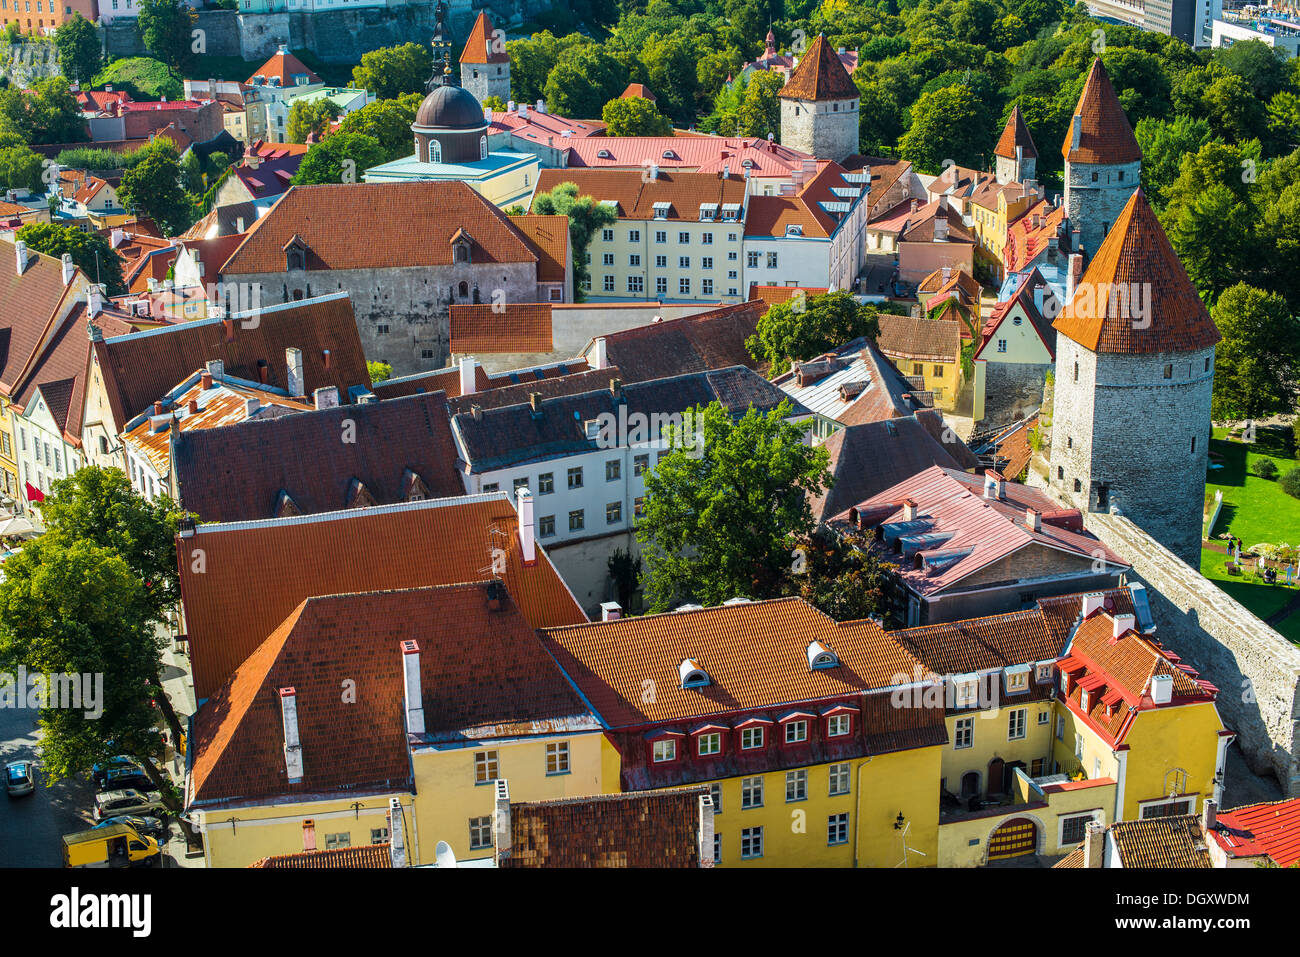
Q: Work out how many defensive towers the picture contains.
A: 5